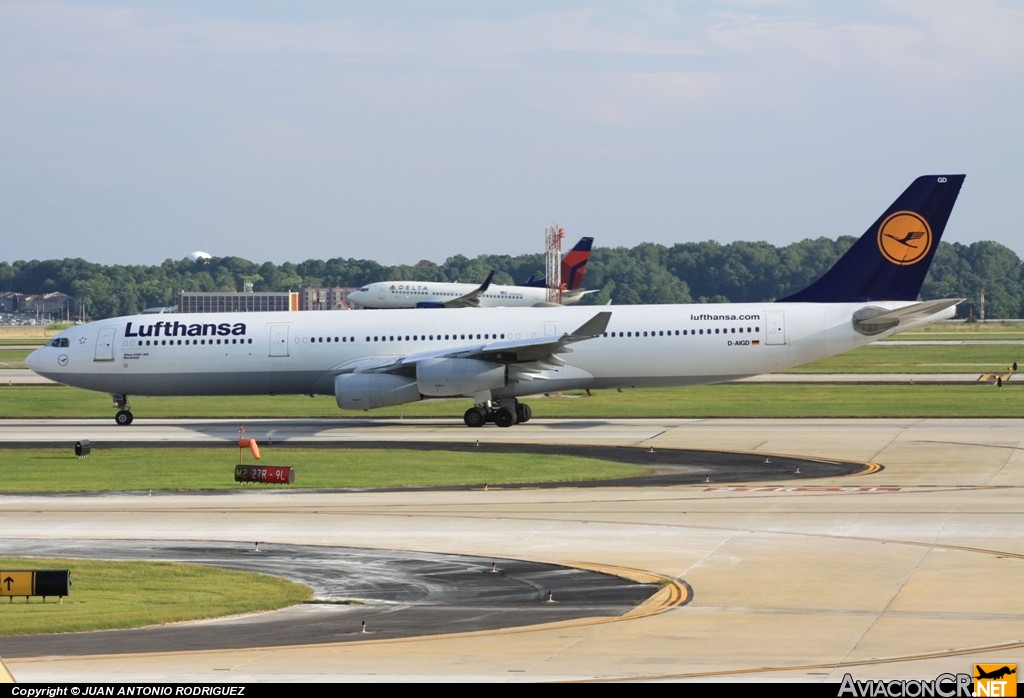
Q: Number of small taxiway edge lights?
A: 12